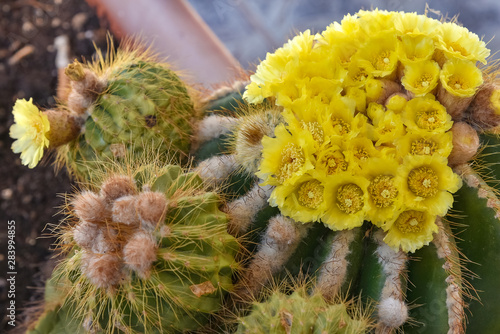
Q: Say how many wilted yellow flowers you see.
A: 1